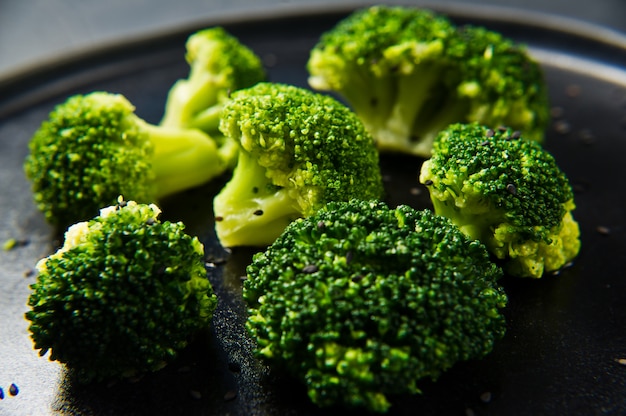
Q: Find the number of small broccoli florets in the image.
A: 7